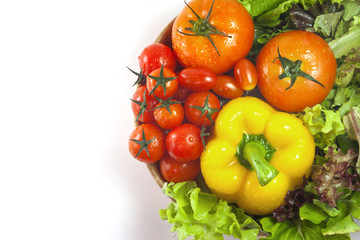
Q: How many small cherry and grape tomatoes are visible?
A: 11